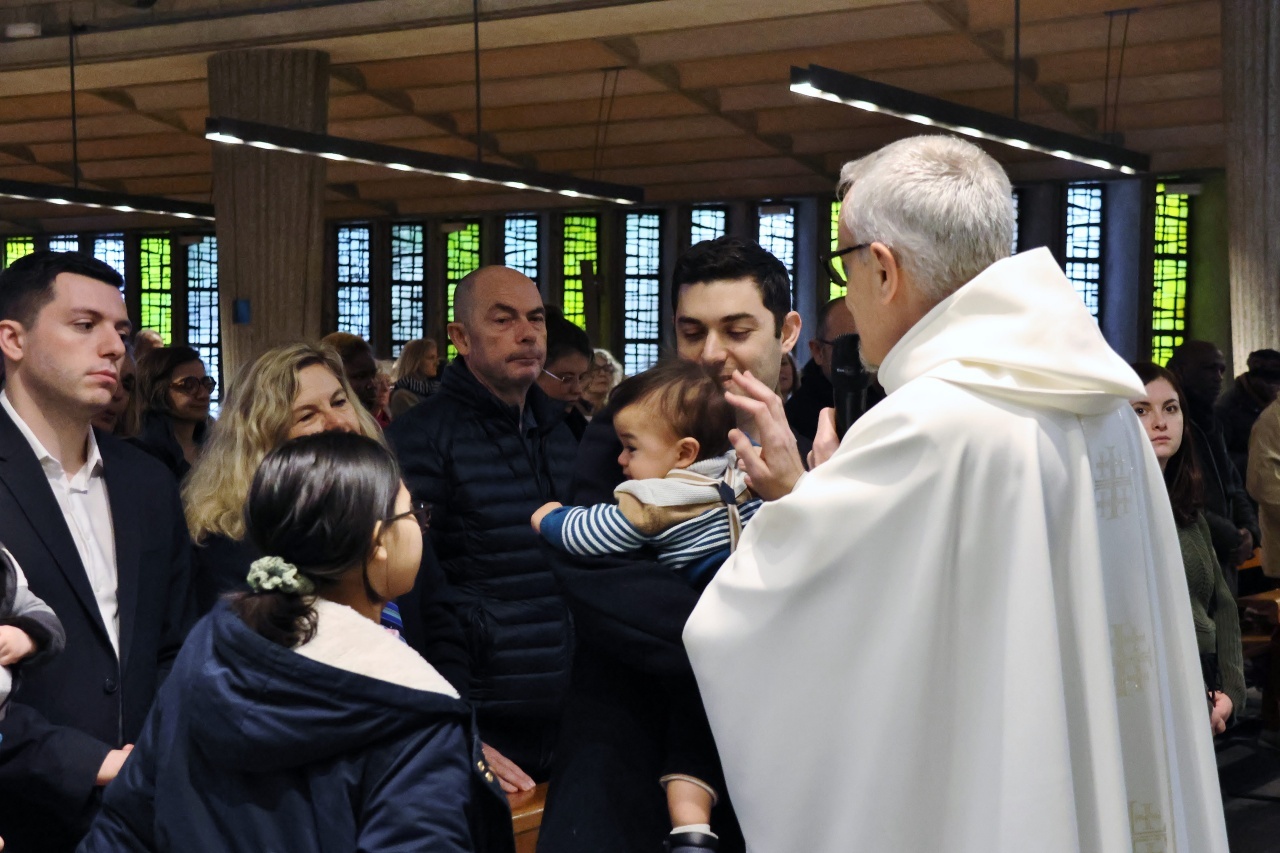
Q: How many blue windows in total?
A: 11